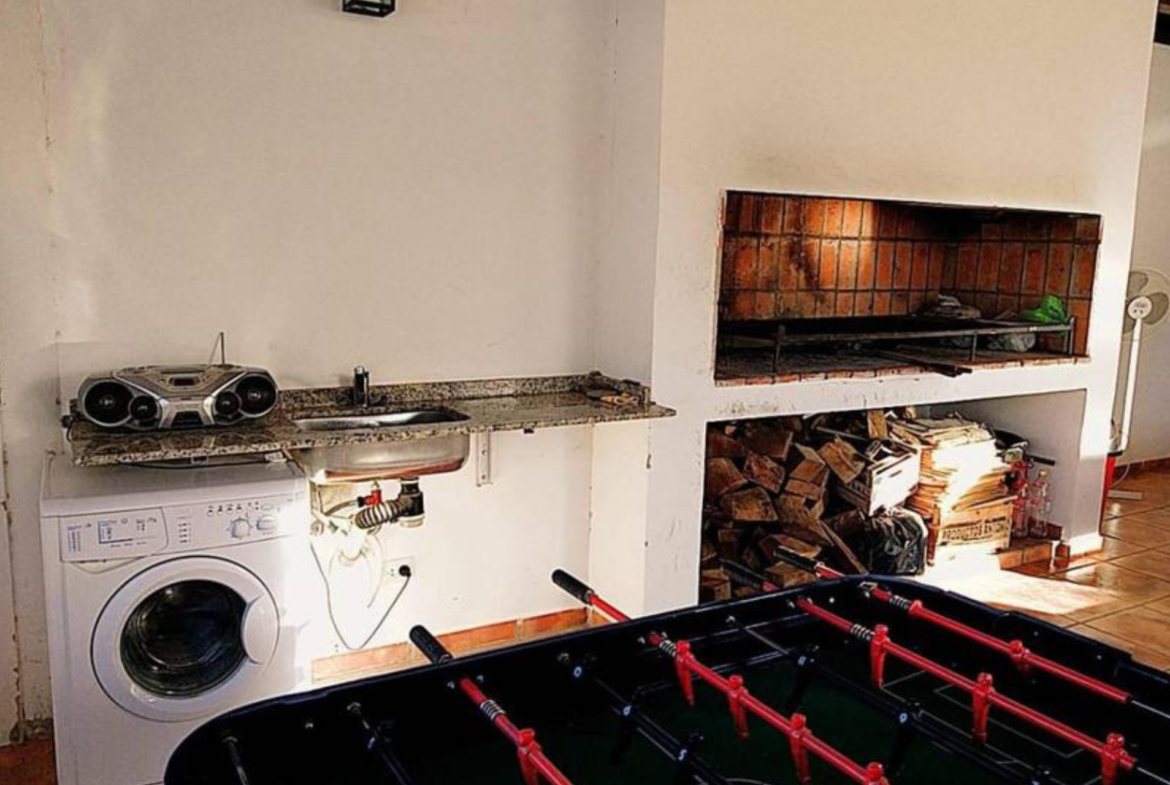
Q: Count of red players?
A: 9